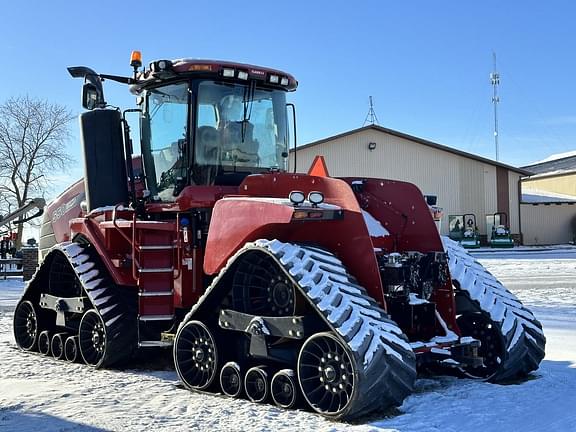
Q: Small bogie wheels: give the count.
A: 6